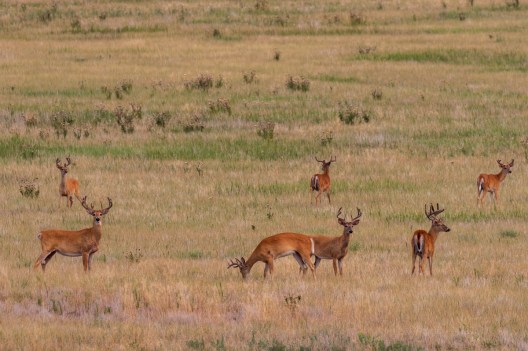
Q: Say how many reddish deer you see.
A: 7